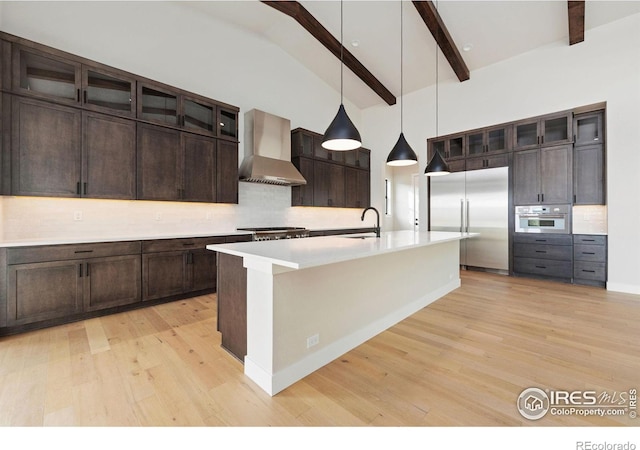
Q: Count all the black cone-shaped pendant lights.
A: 3